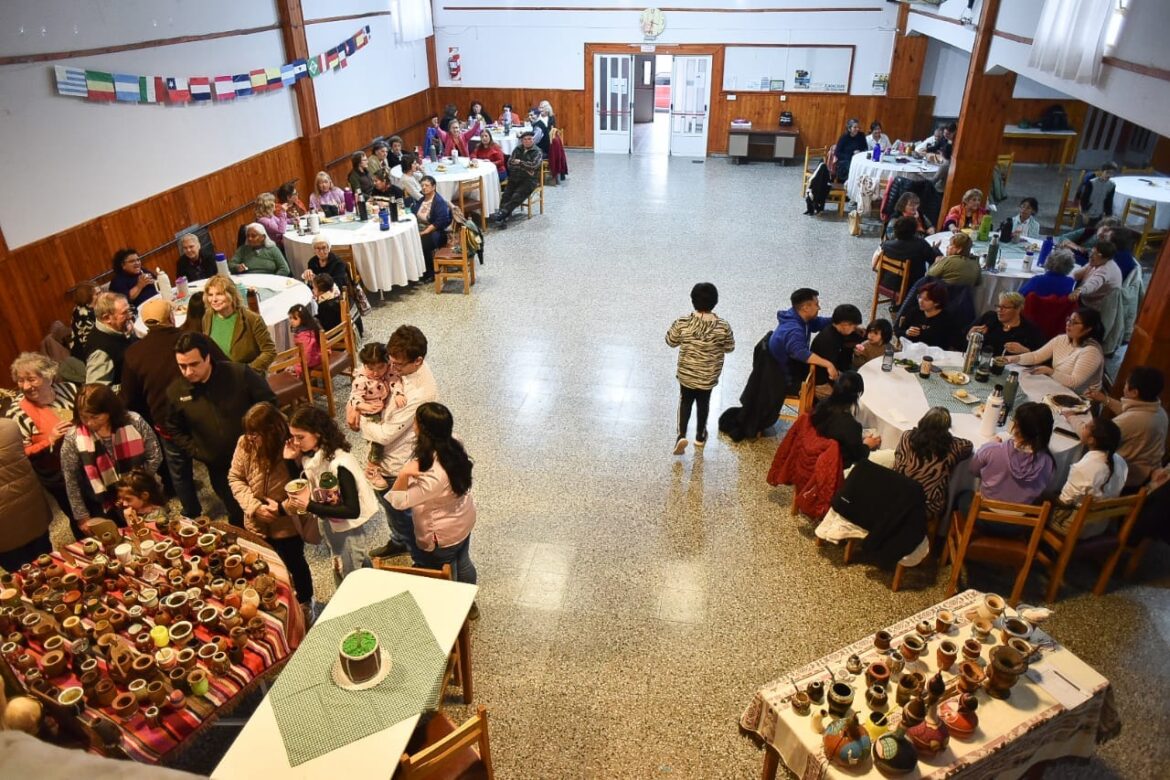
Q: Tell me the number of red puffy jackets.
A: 1